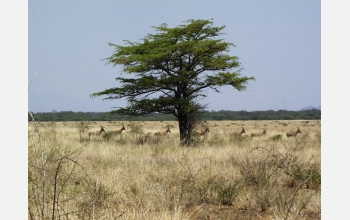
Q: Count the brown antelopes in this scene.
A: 7